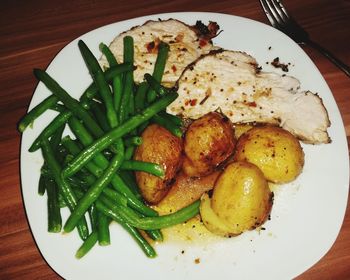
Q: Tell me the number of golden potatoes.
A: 4